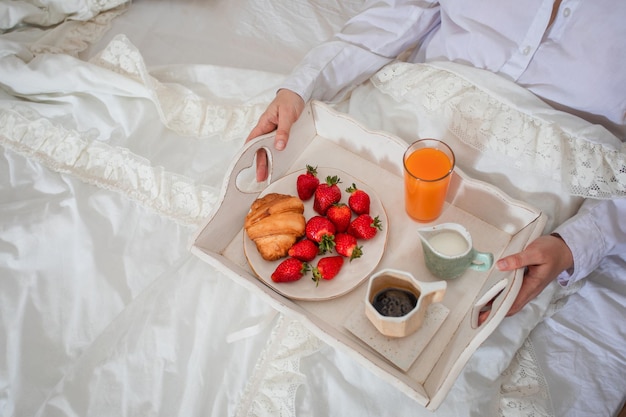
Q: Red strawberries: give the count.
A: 10